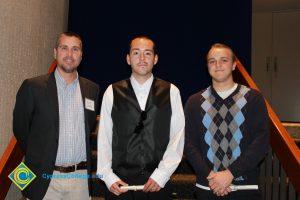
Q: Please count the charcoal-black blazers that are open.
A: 1